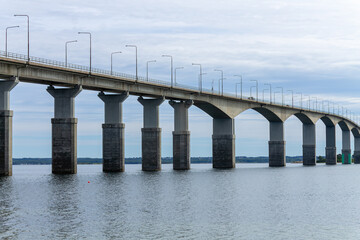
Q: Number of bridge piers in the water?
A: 11